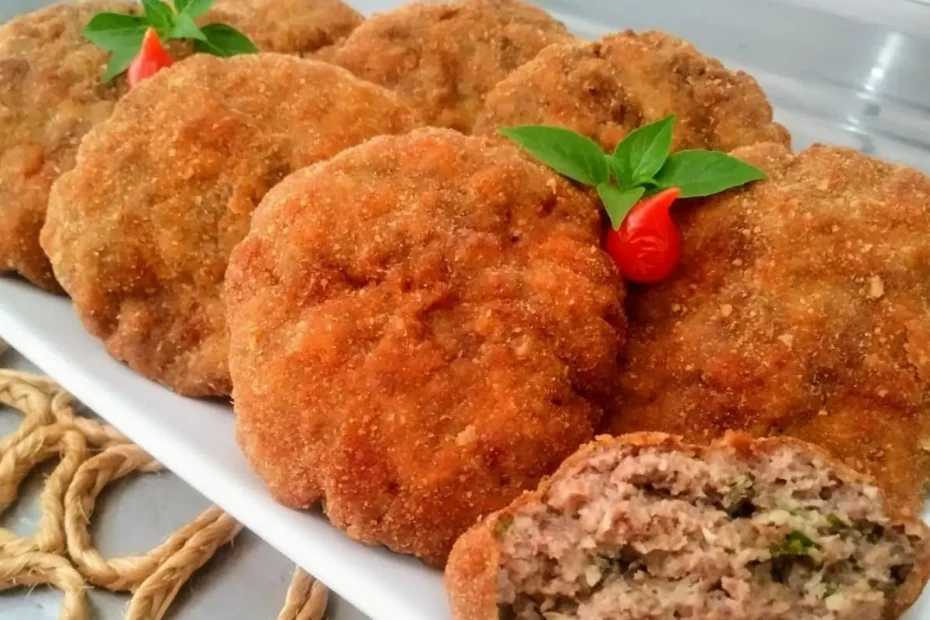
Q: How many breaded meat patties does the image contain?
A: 8